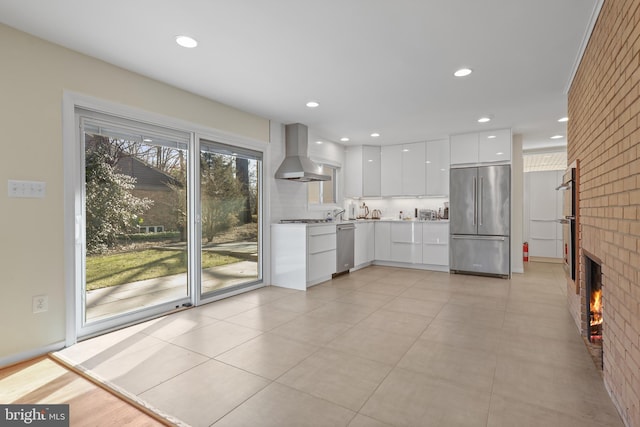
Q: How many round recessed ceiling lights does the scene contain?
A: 8